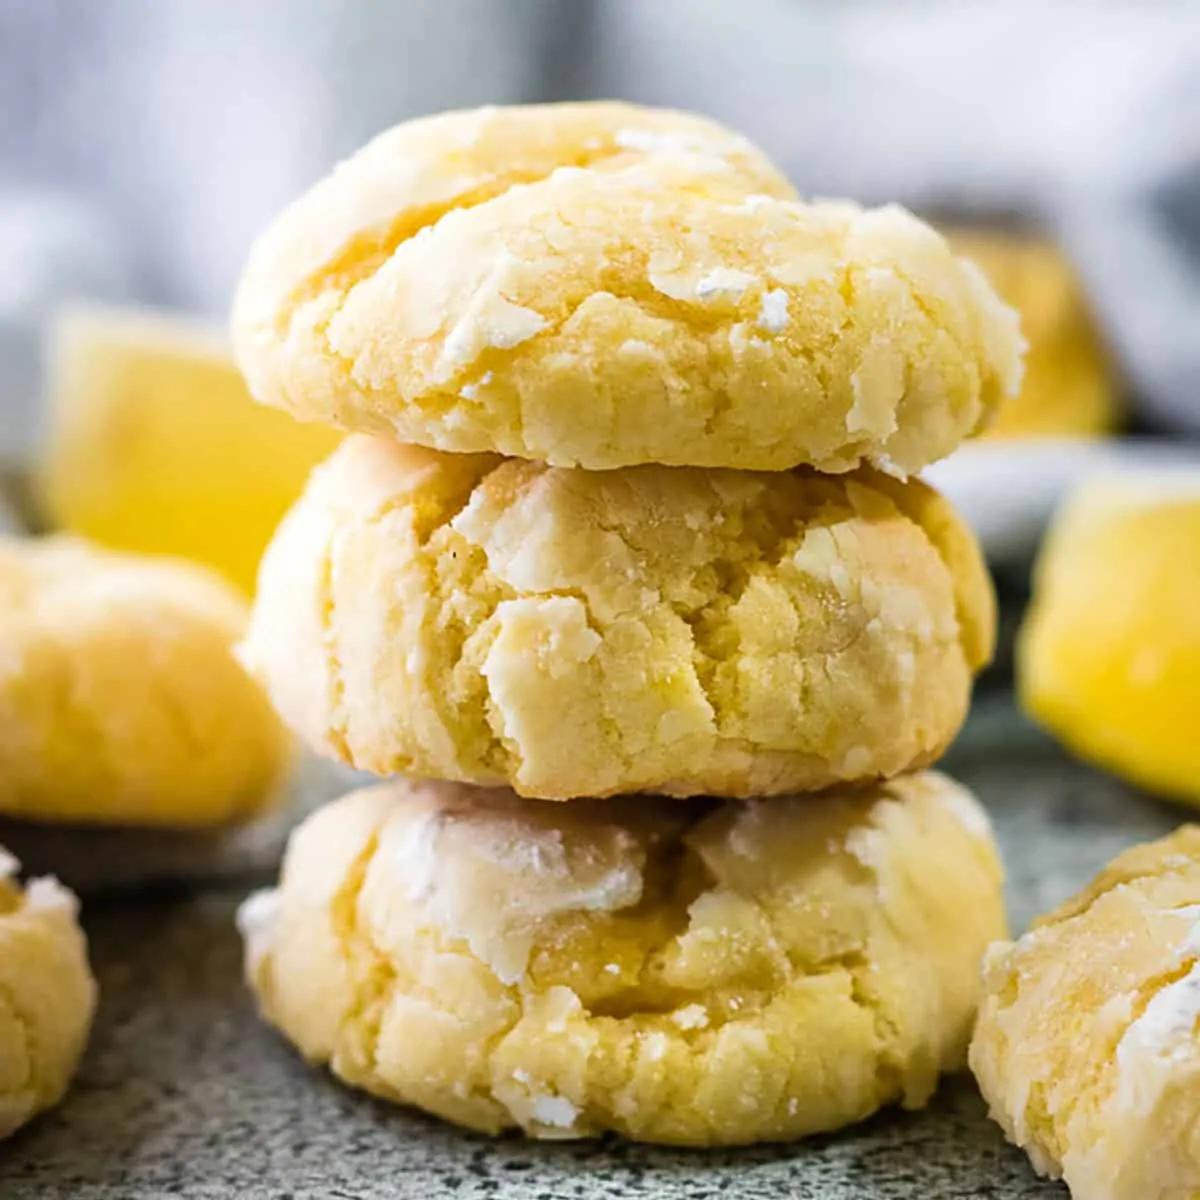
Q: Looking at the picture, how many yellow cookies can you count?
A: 6